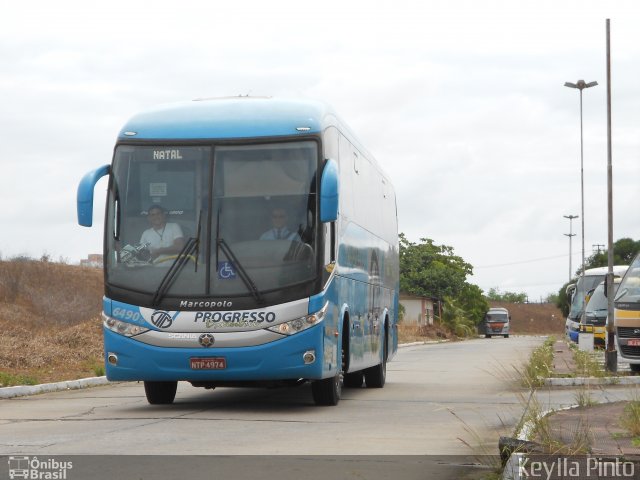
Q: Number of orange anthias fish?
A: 0